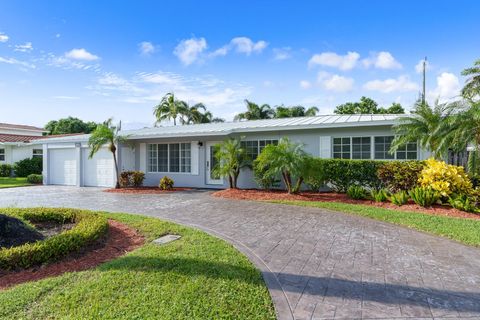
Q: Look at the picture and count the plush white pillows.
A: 0